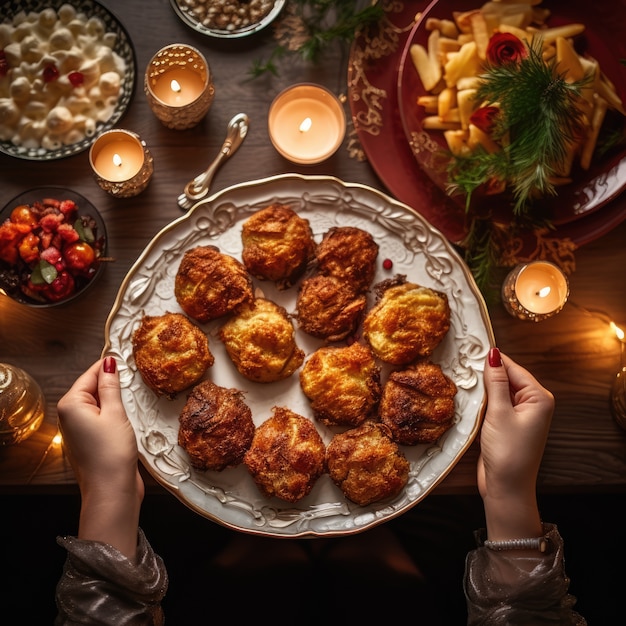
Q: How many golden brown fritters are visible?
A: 12